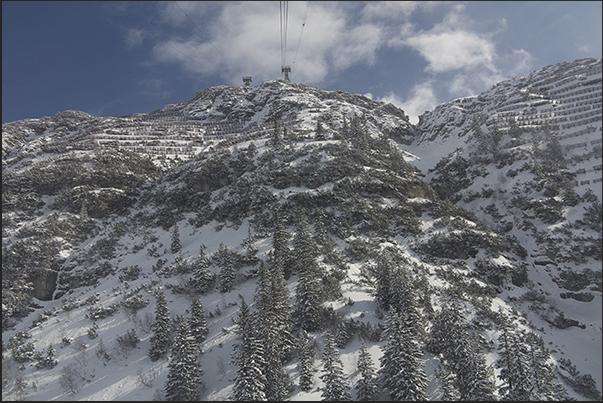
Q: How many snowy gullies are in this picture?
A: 1